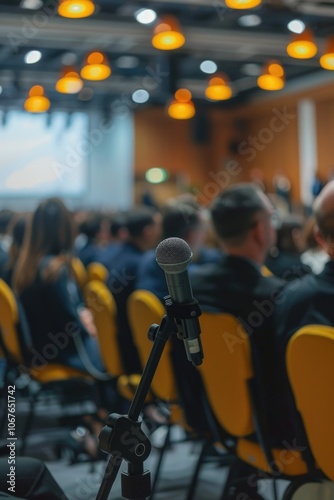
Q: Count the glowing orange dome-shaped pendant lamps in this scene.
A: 11